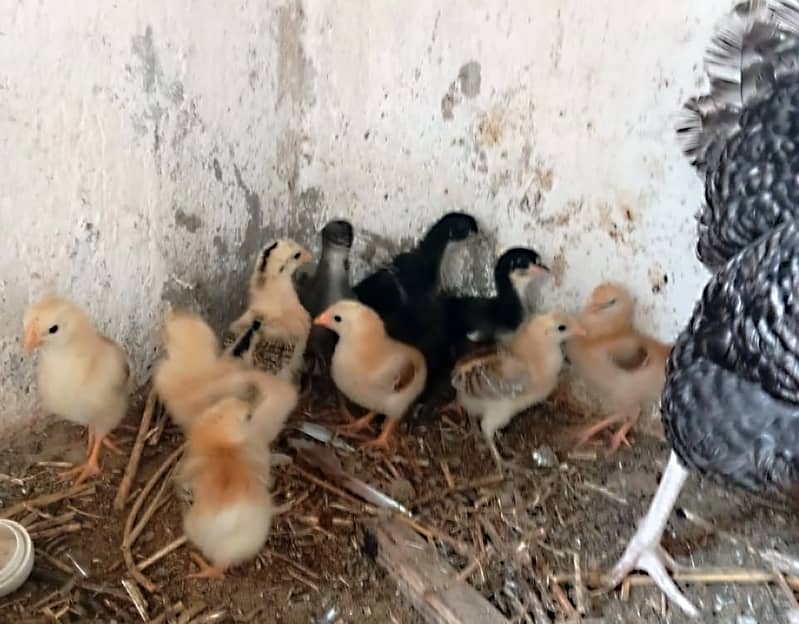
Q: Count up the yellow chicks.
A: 7